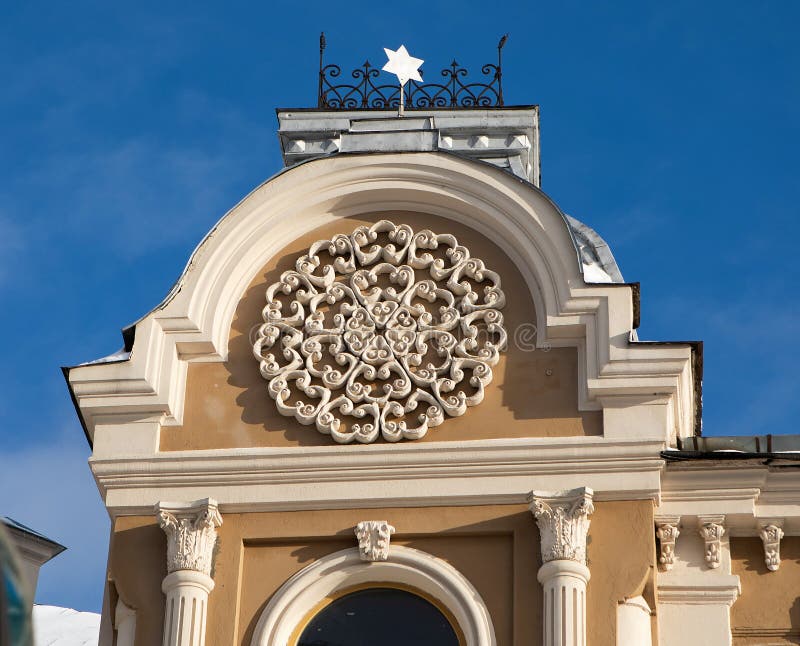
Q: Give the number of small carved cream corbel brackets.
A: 3